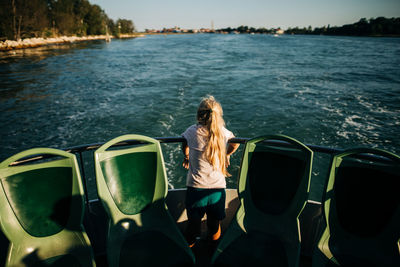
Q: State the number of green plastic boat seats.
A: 4